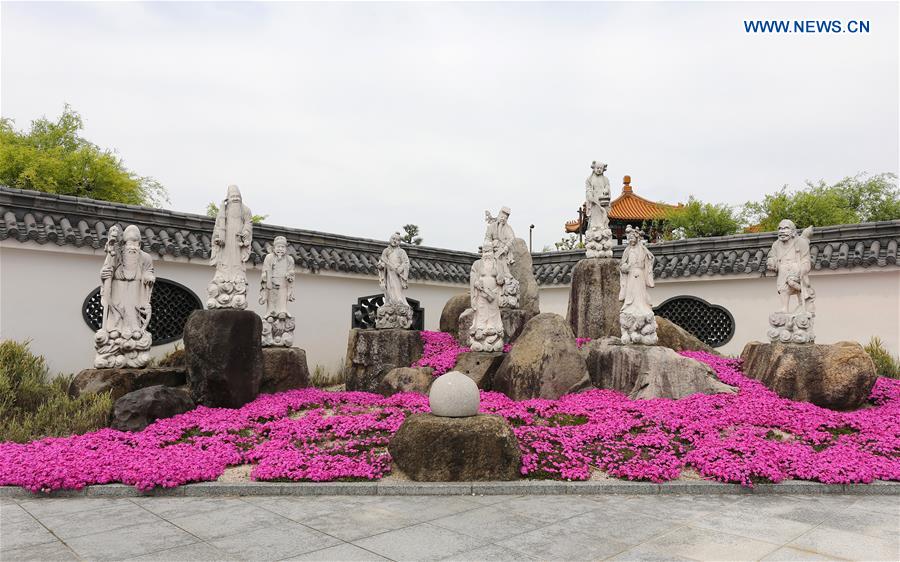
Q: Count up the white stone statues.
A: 9